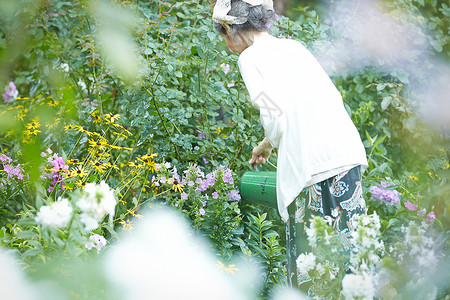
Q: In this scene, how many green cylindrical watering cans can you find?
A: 1